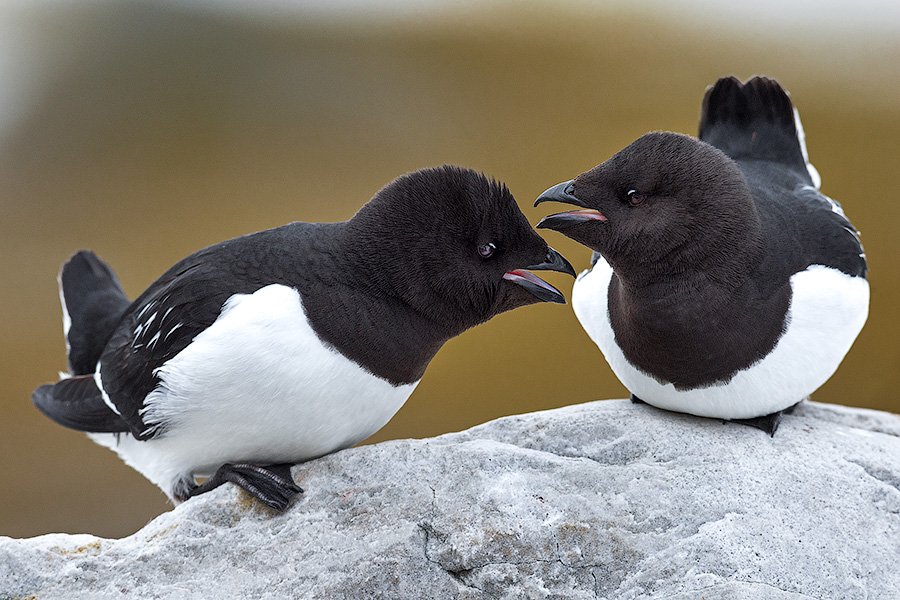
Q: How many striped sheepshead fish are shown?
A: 0